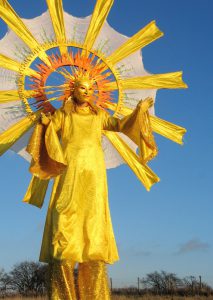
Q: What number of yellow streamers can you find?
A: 11